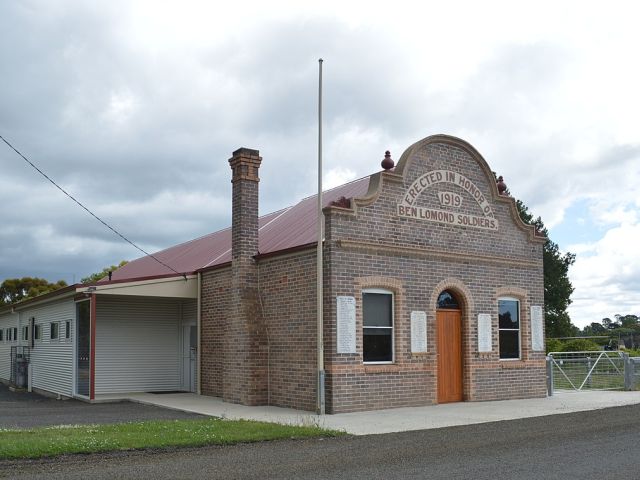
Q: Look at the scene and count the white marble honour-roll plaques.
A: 4